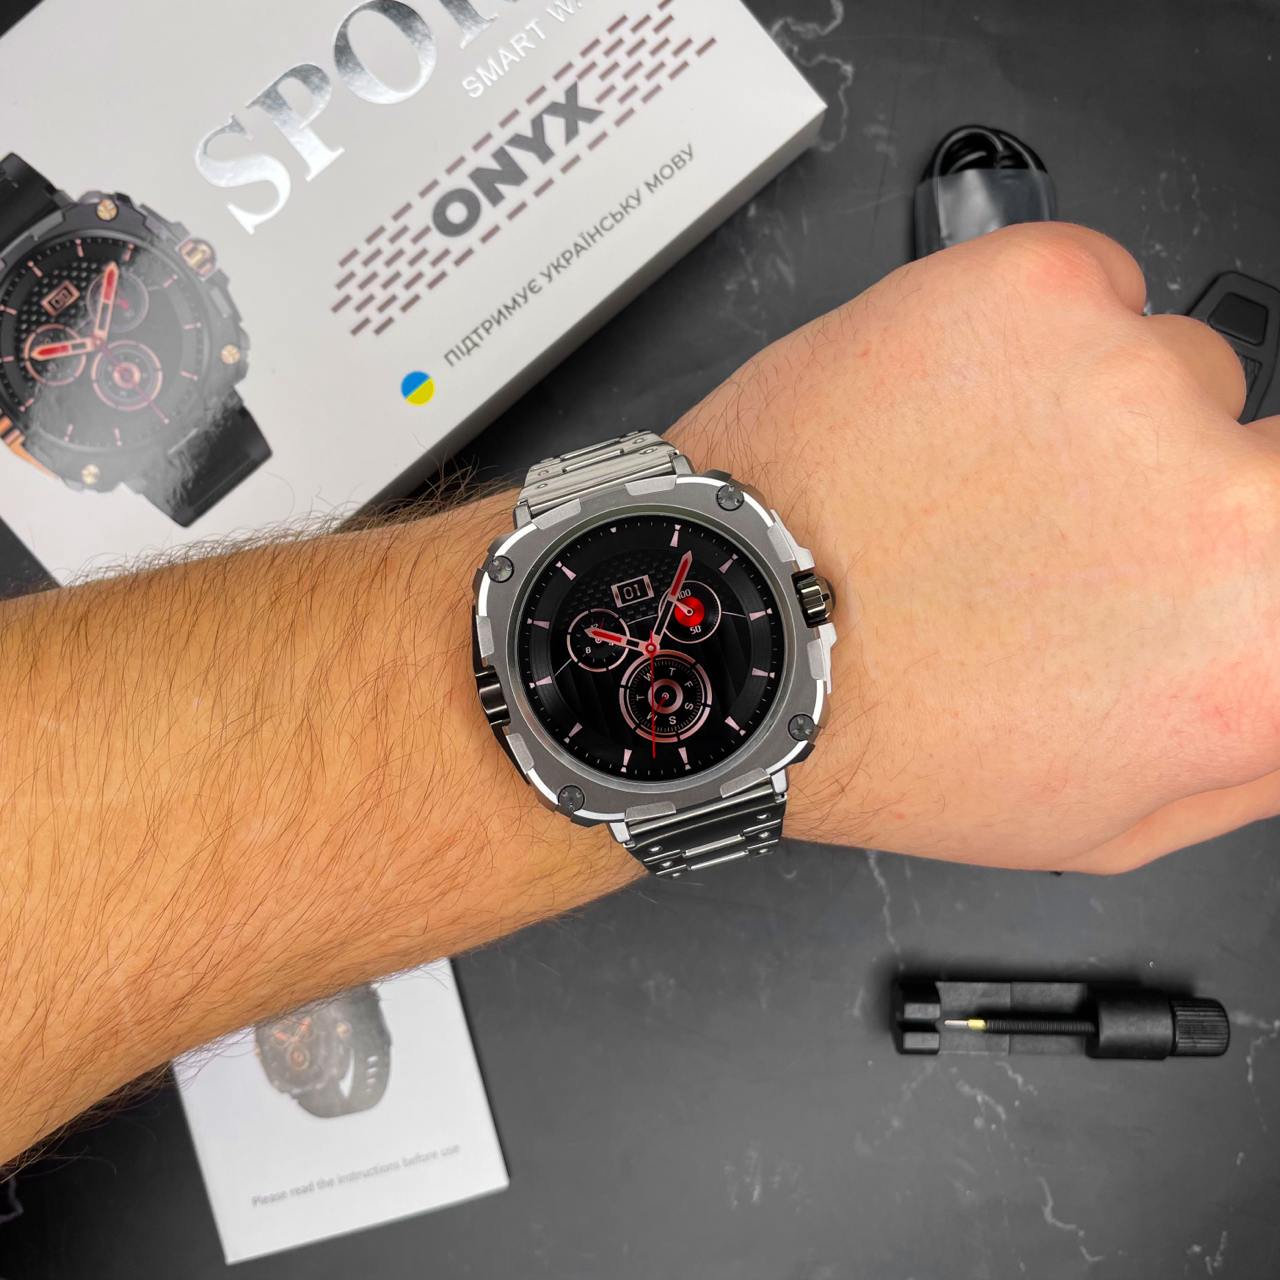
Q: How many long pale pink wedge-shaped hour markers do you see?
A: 11